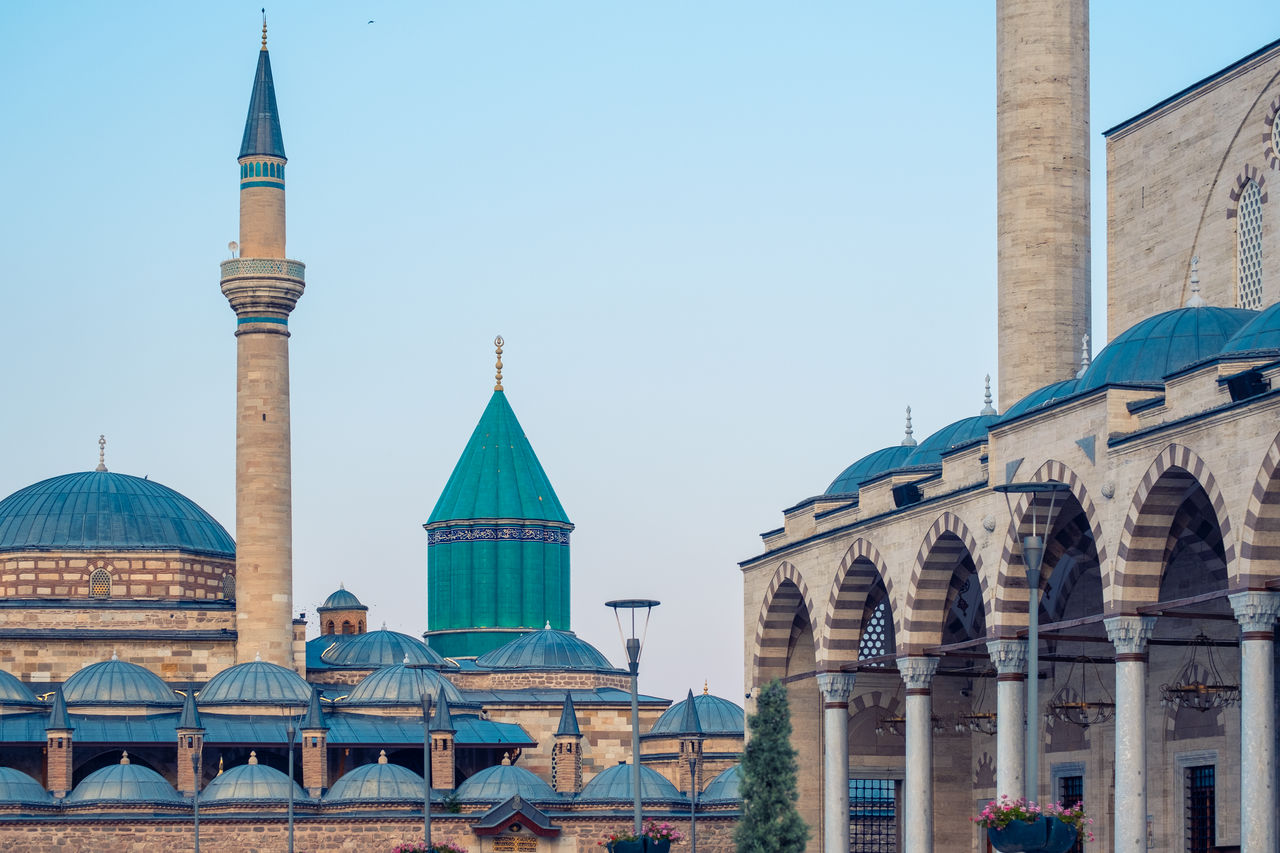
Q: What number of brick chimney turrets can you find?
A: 6